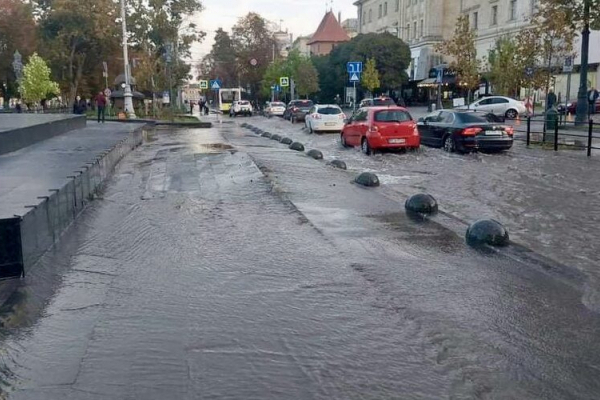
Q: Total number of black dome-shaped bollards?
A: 13